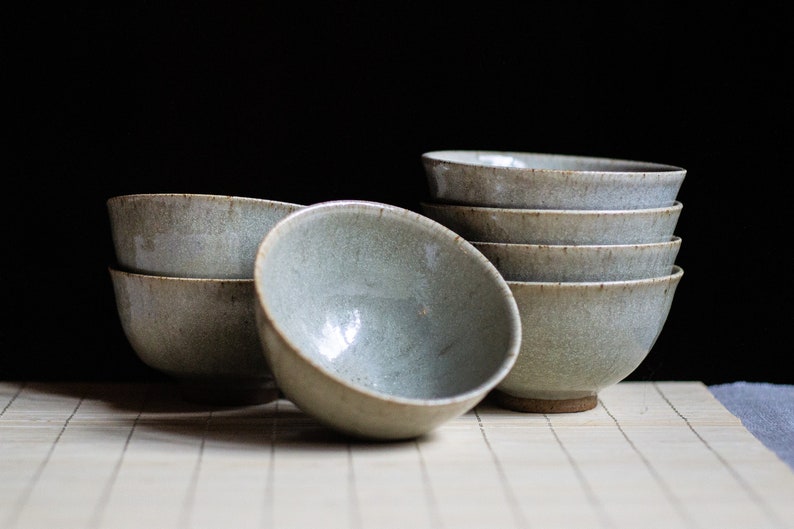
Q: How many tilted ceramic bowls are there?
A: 1